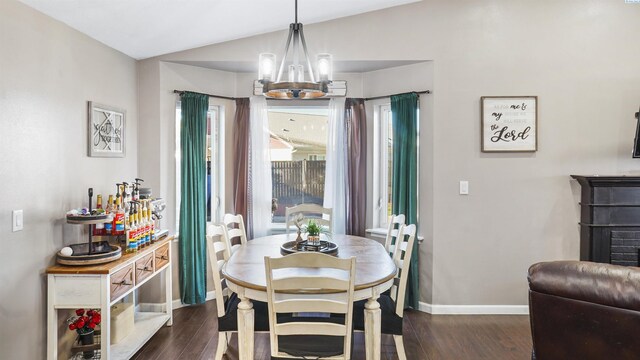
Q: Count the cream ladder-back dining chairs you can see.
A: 6